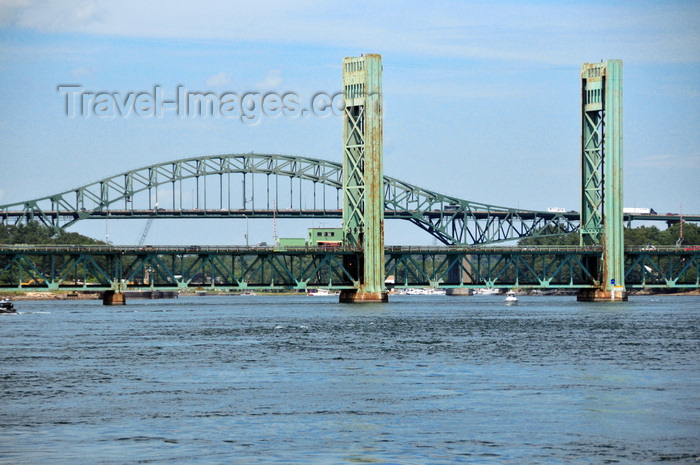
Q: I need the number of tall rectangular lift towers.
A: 2